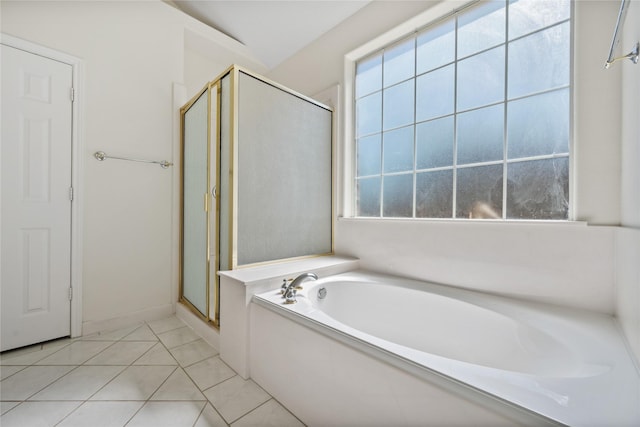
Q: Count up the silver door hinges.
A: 3